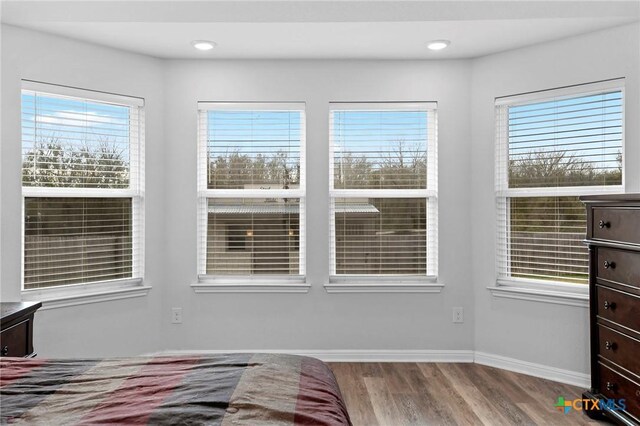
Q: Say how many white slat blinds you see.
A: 4